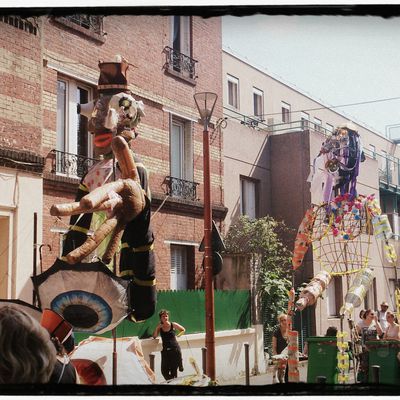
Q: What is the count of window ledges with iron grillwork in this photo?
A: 4